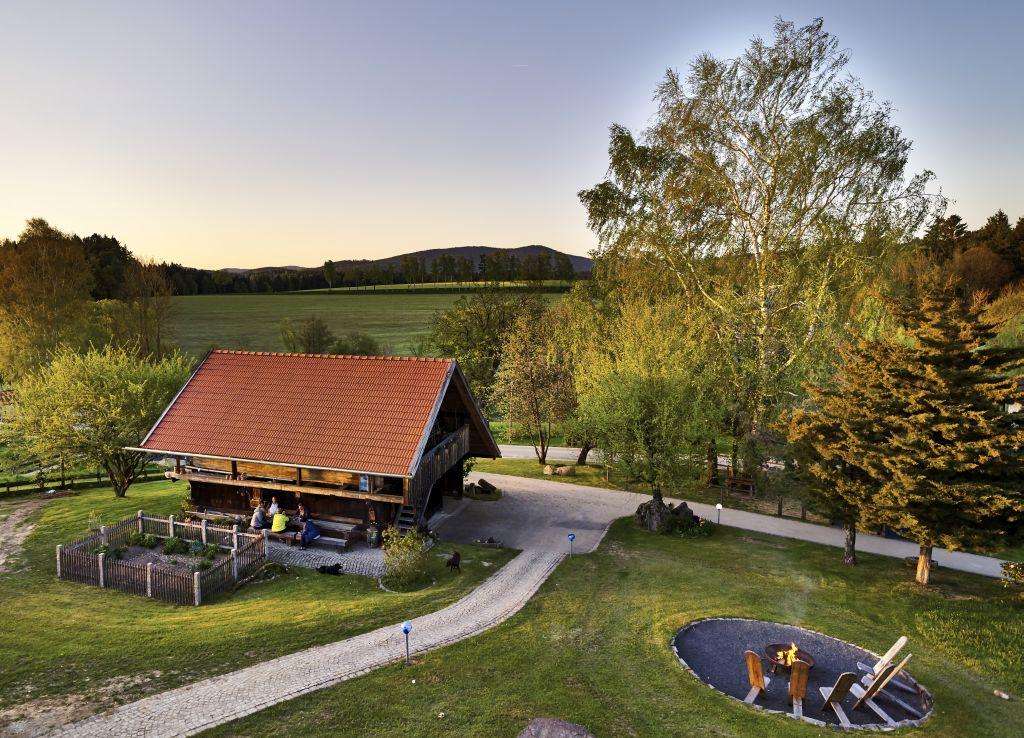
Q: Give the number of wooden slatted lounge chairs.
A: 6